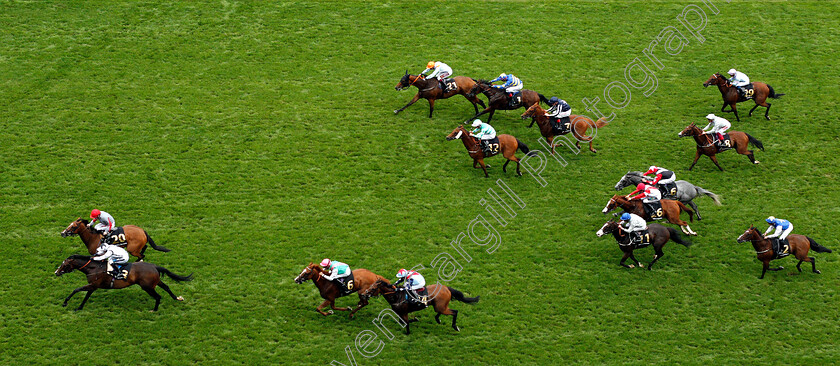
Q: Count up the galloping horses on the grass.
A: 14